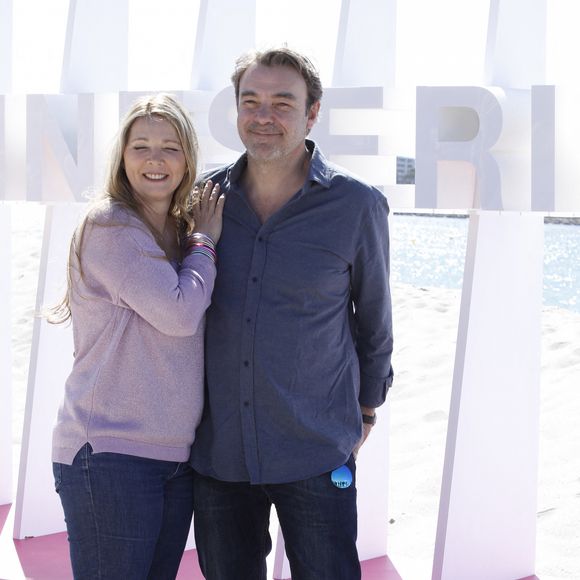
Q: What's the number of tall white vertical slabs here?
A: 5